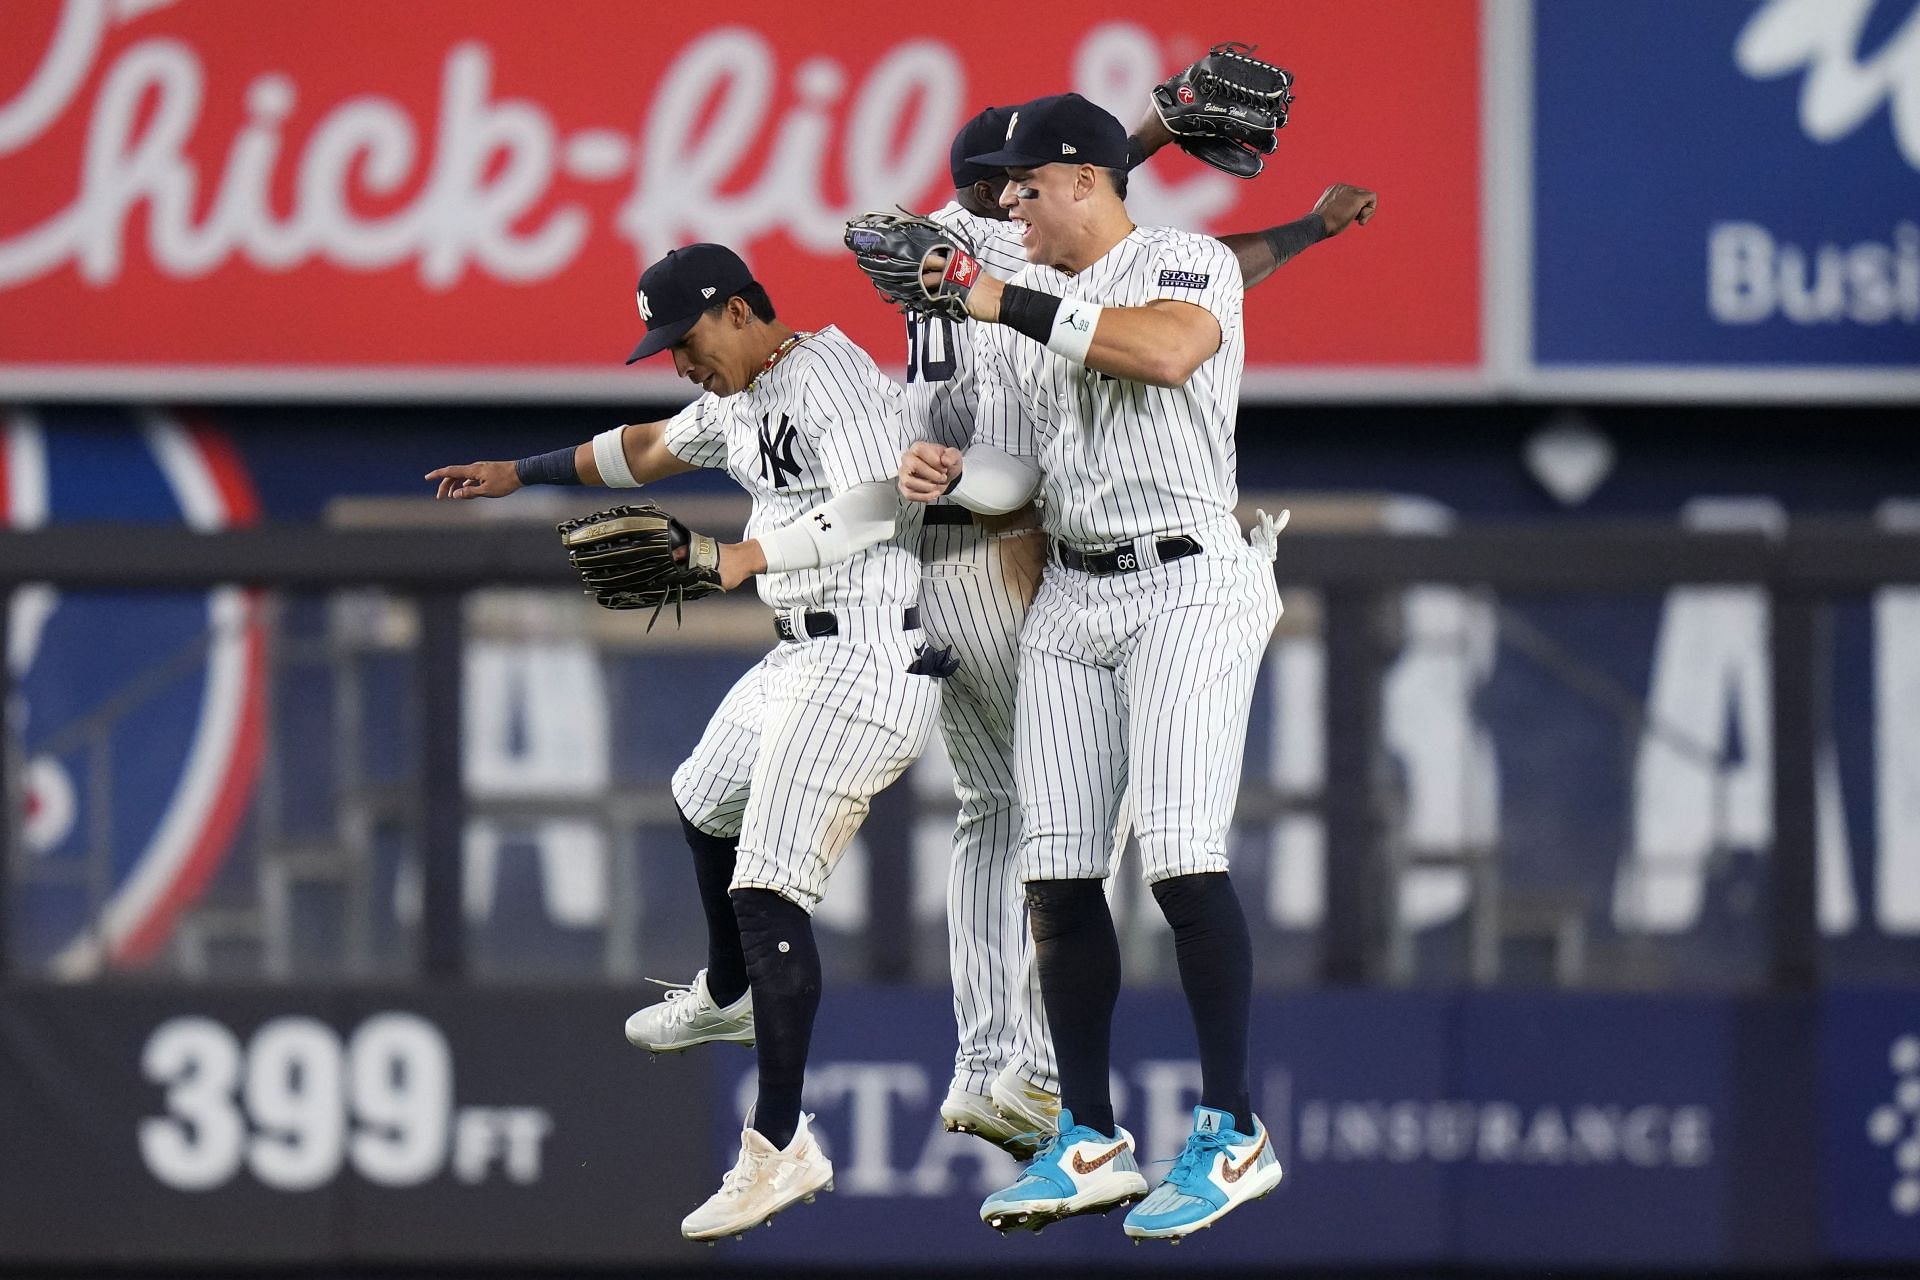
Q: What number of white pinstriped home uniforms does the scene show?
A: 3